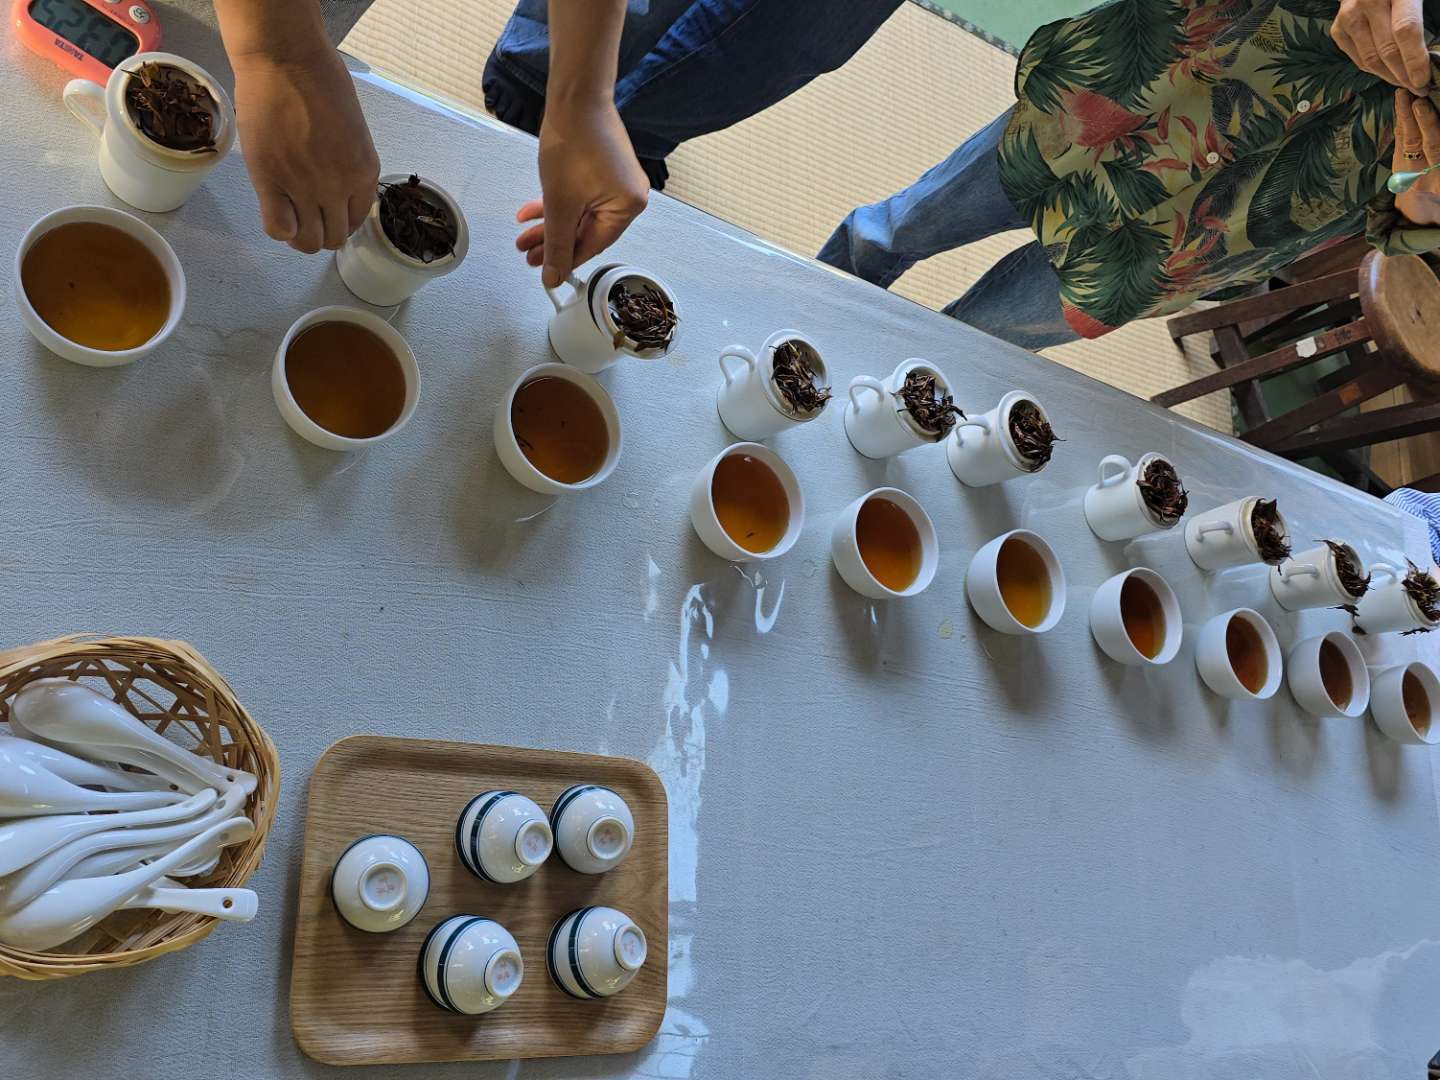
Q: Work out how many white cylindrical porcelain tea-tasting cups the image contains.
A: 10